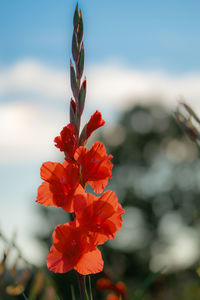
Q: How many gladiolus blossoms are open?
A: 4